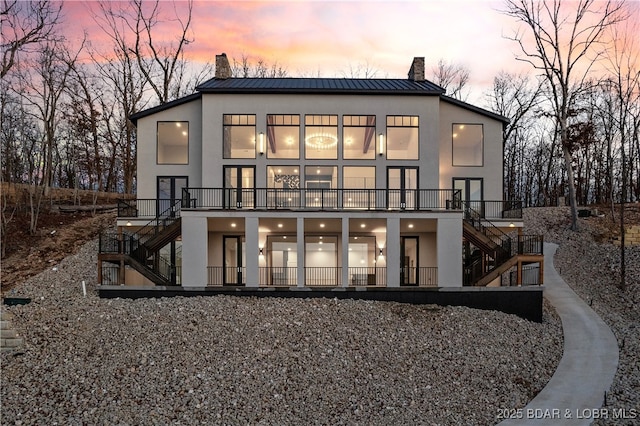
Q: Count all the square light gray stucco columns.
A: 6